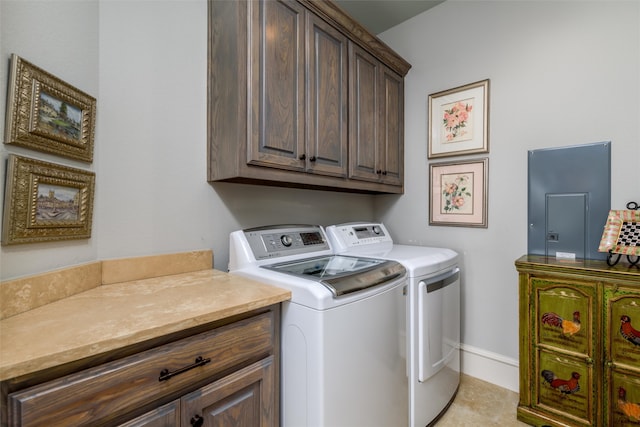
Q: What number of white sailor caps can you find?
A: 0